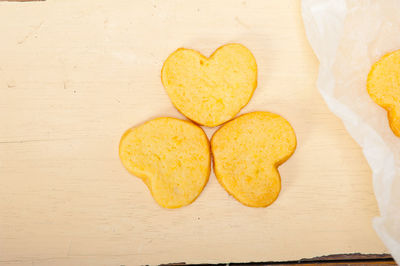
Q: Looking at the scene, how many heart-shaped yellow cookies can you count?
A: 4